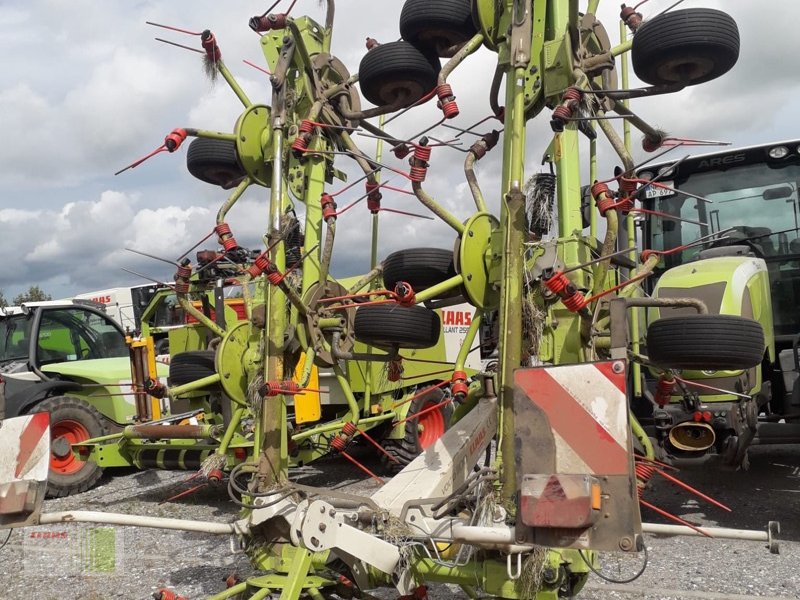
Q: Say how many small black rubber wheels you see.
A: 8